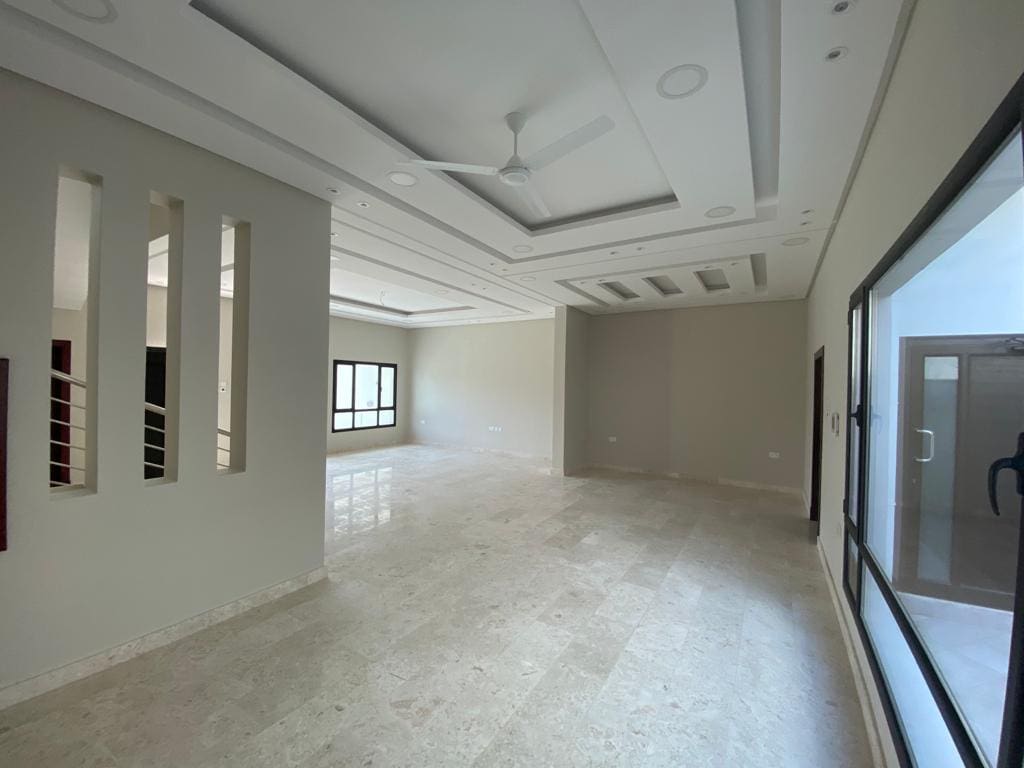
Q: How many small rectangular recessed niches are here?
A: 3